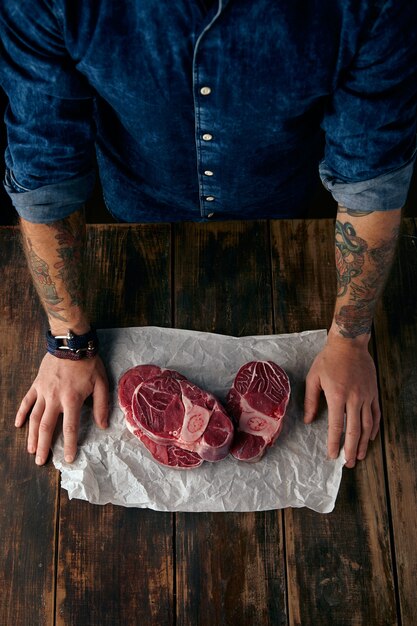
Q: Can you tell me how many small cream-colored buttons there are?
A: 5